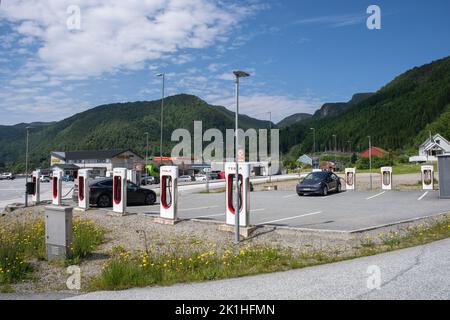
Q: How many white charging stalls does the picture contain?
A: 9